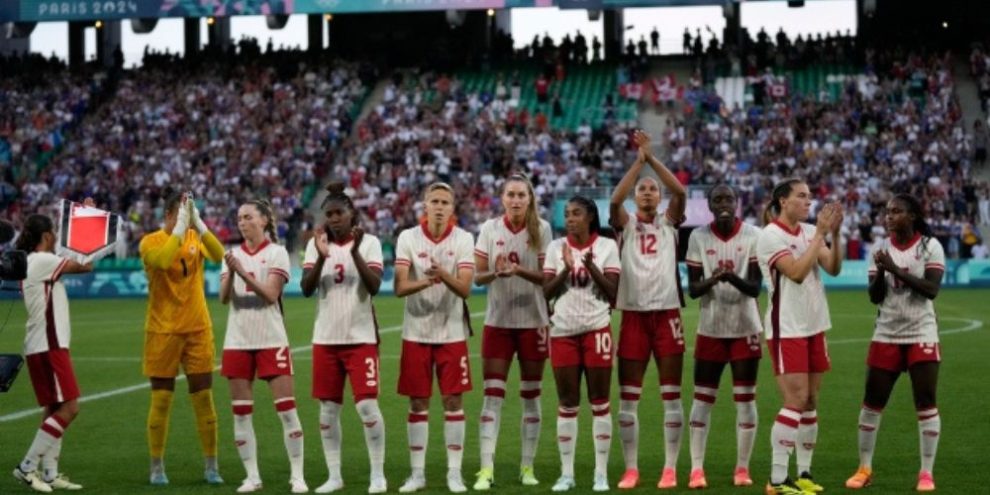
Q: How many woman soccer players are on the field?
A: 11